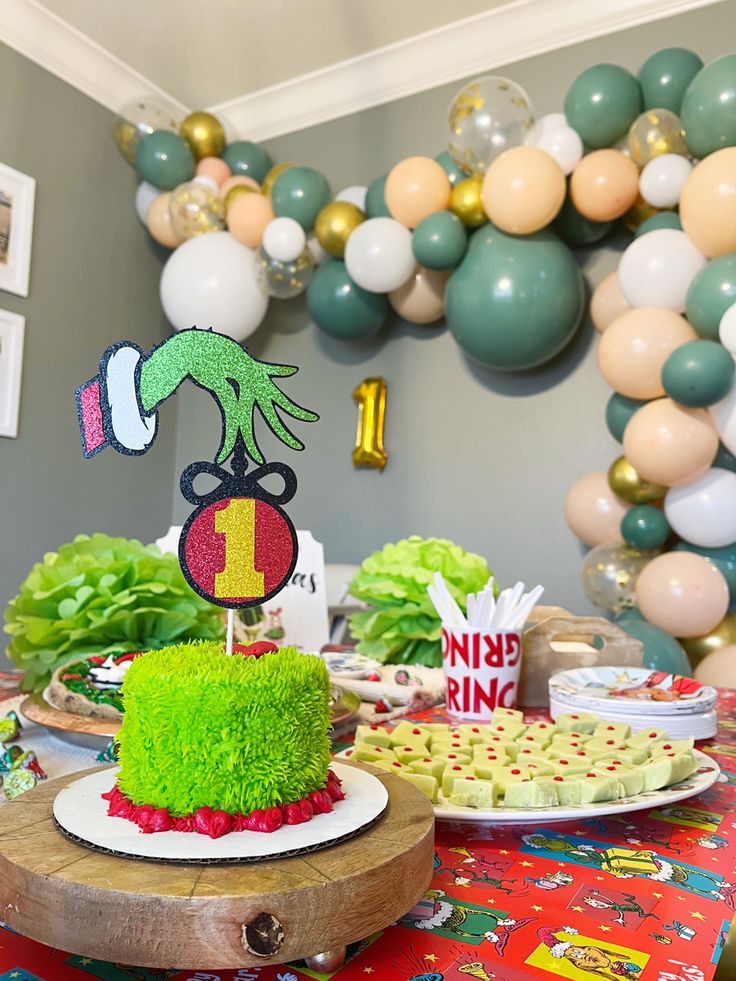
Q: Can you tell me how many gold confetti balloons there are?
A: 6